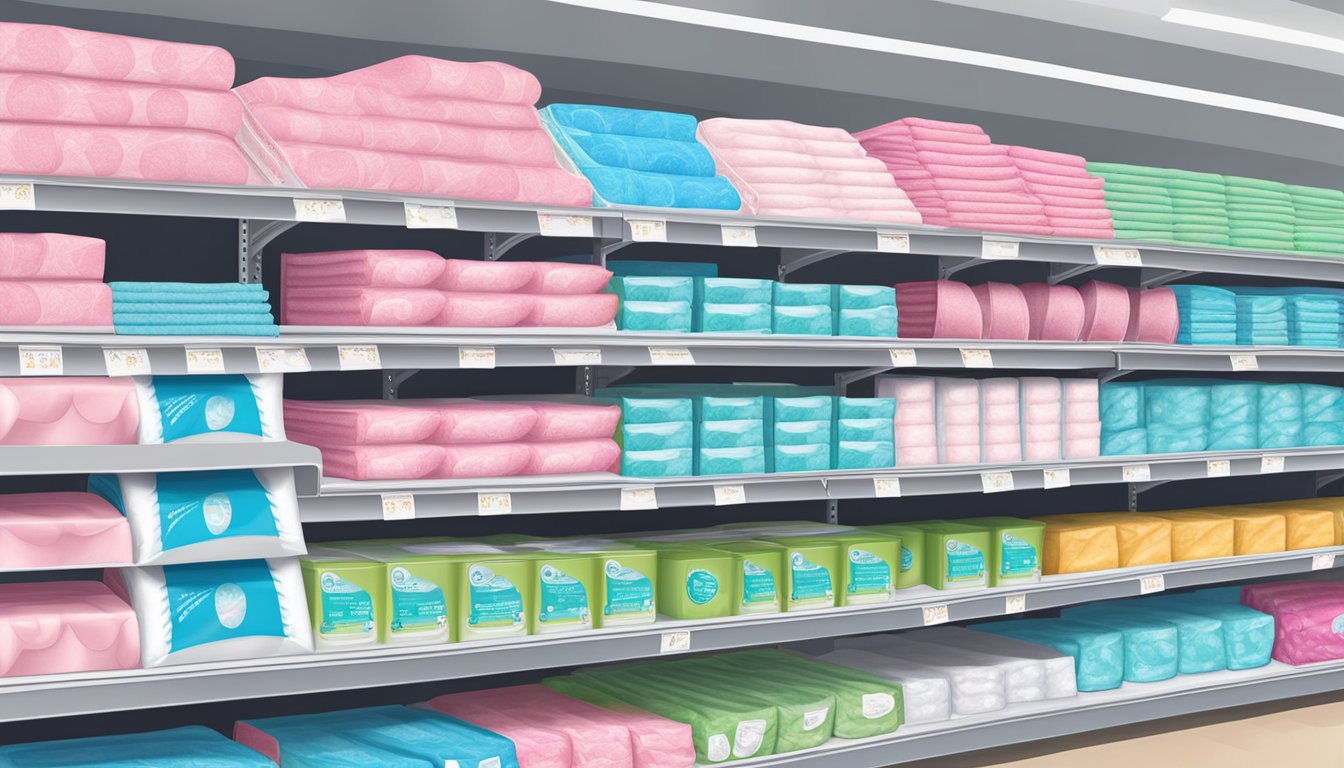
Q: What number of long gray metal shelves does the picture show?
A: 5